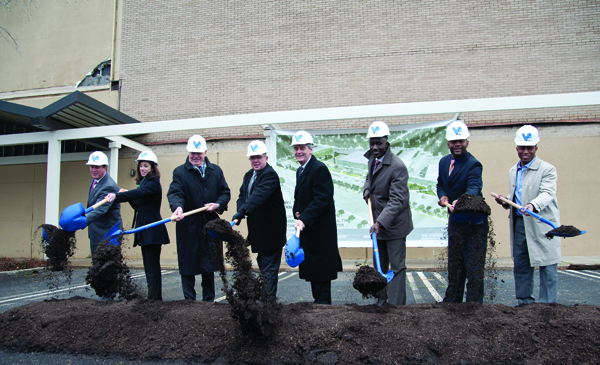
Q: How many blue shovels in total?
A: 8